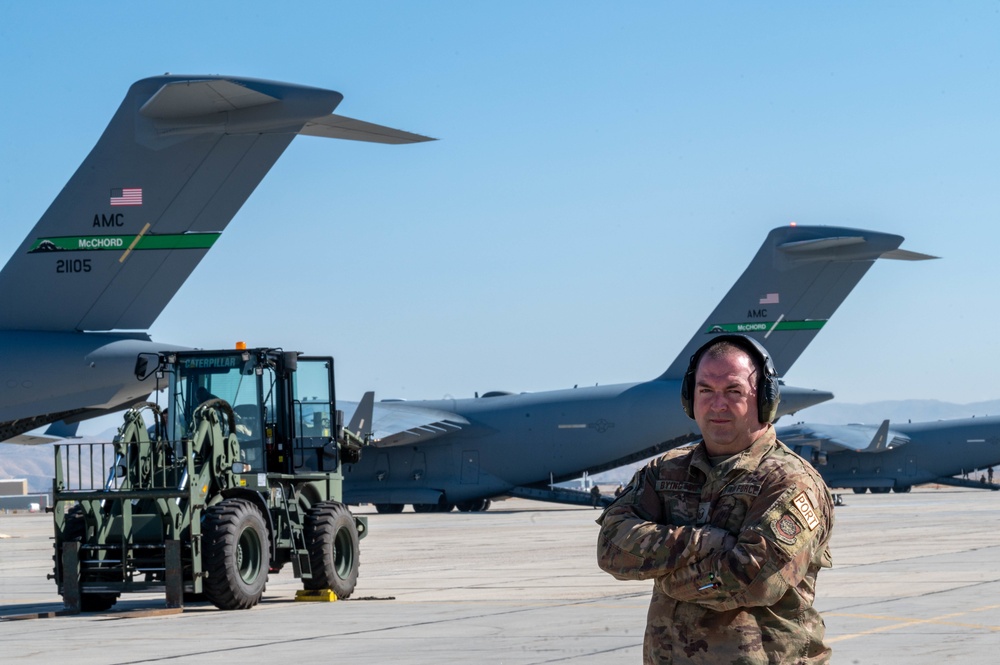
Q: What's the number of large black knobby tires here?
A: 3